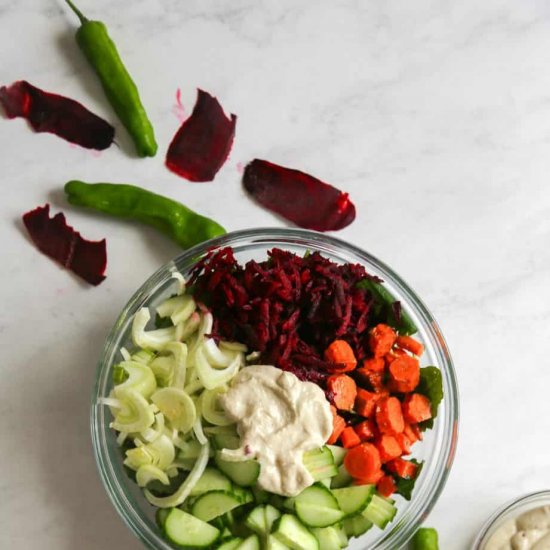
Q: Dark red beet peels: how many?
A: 4